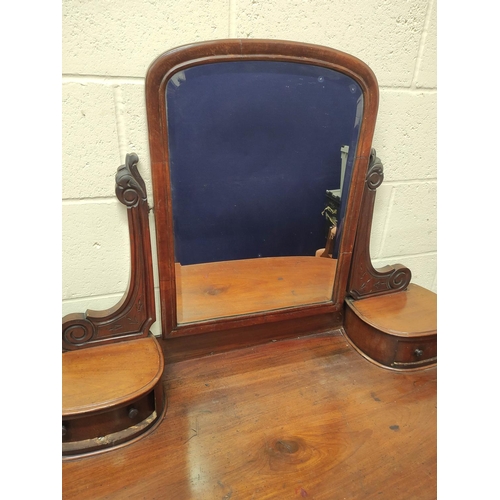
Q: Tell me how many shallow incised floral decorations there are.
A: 2